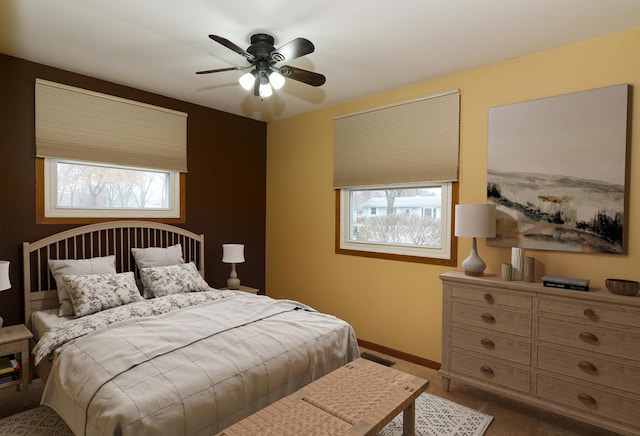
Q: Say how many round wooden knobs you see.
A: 2